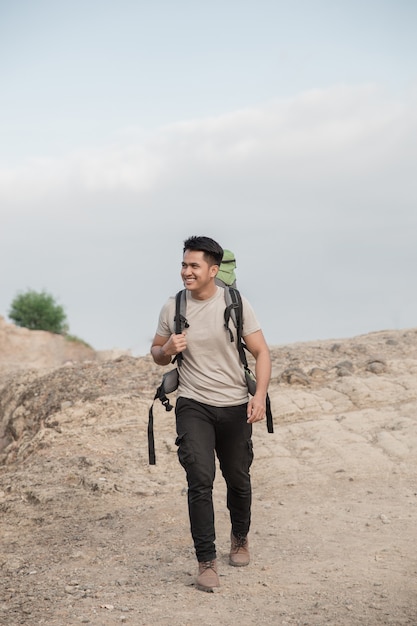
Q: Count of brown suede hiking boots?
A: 2